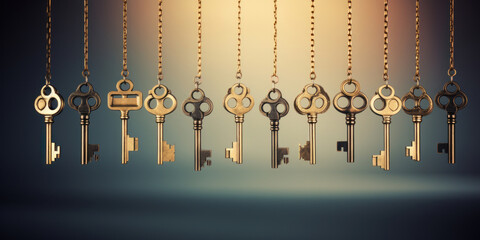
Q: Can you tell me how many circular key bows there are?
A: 11